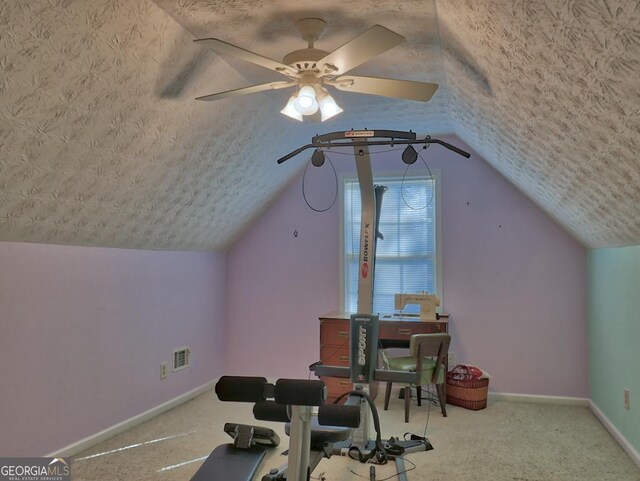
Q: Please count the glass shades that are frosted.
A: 3